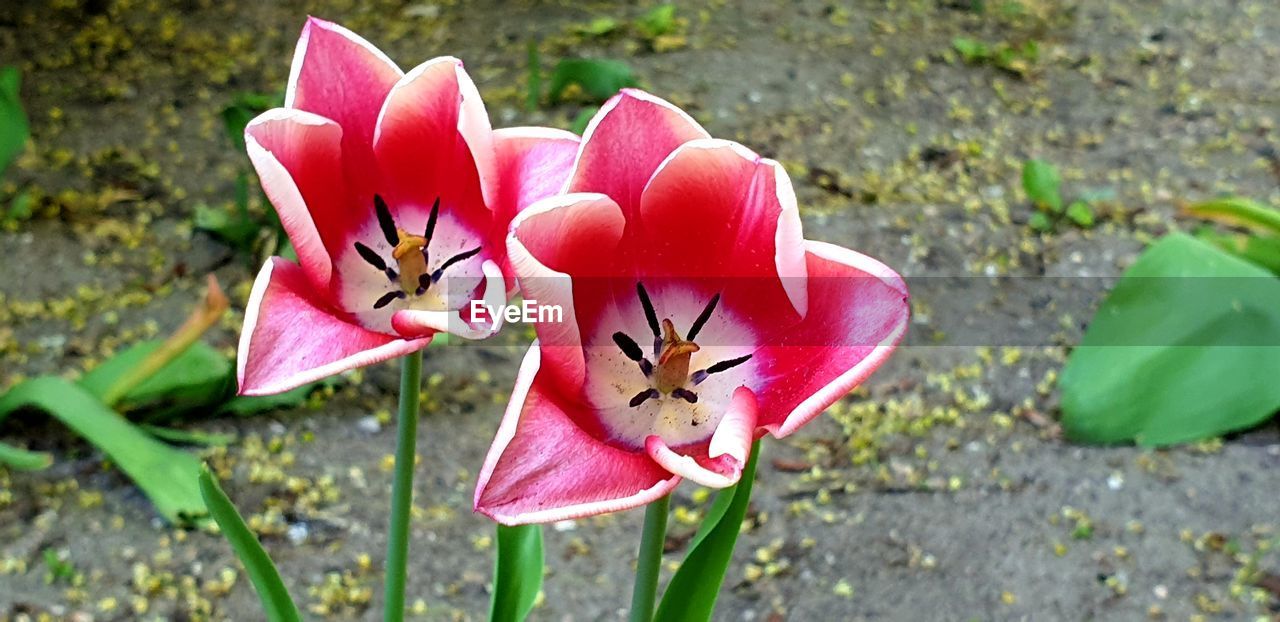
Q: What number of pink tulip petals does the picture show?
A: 12